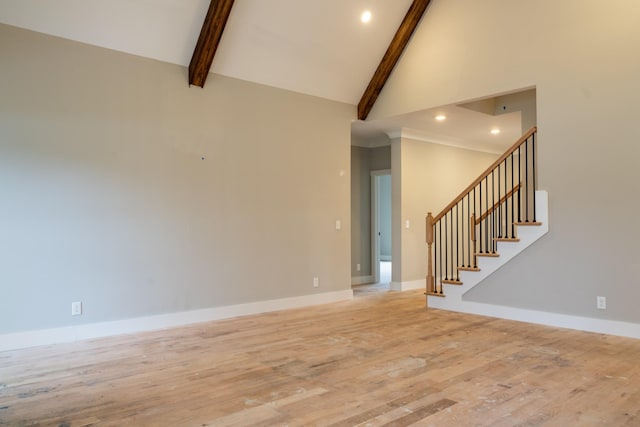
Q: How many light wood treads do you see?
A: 6